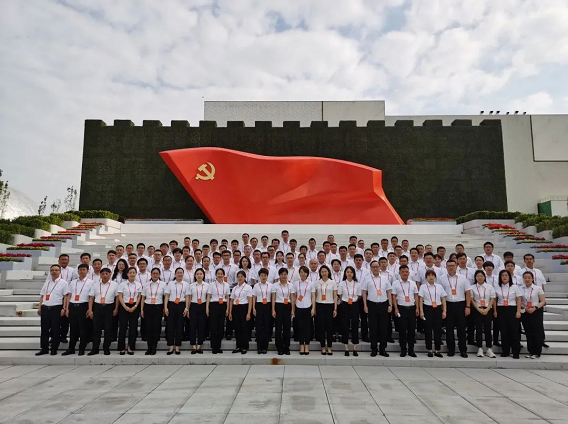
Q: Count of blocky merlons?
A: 15